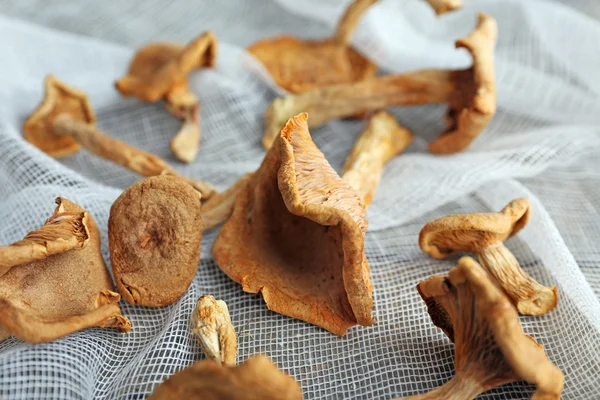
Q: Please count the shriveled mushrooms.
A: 10